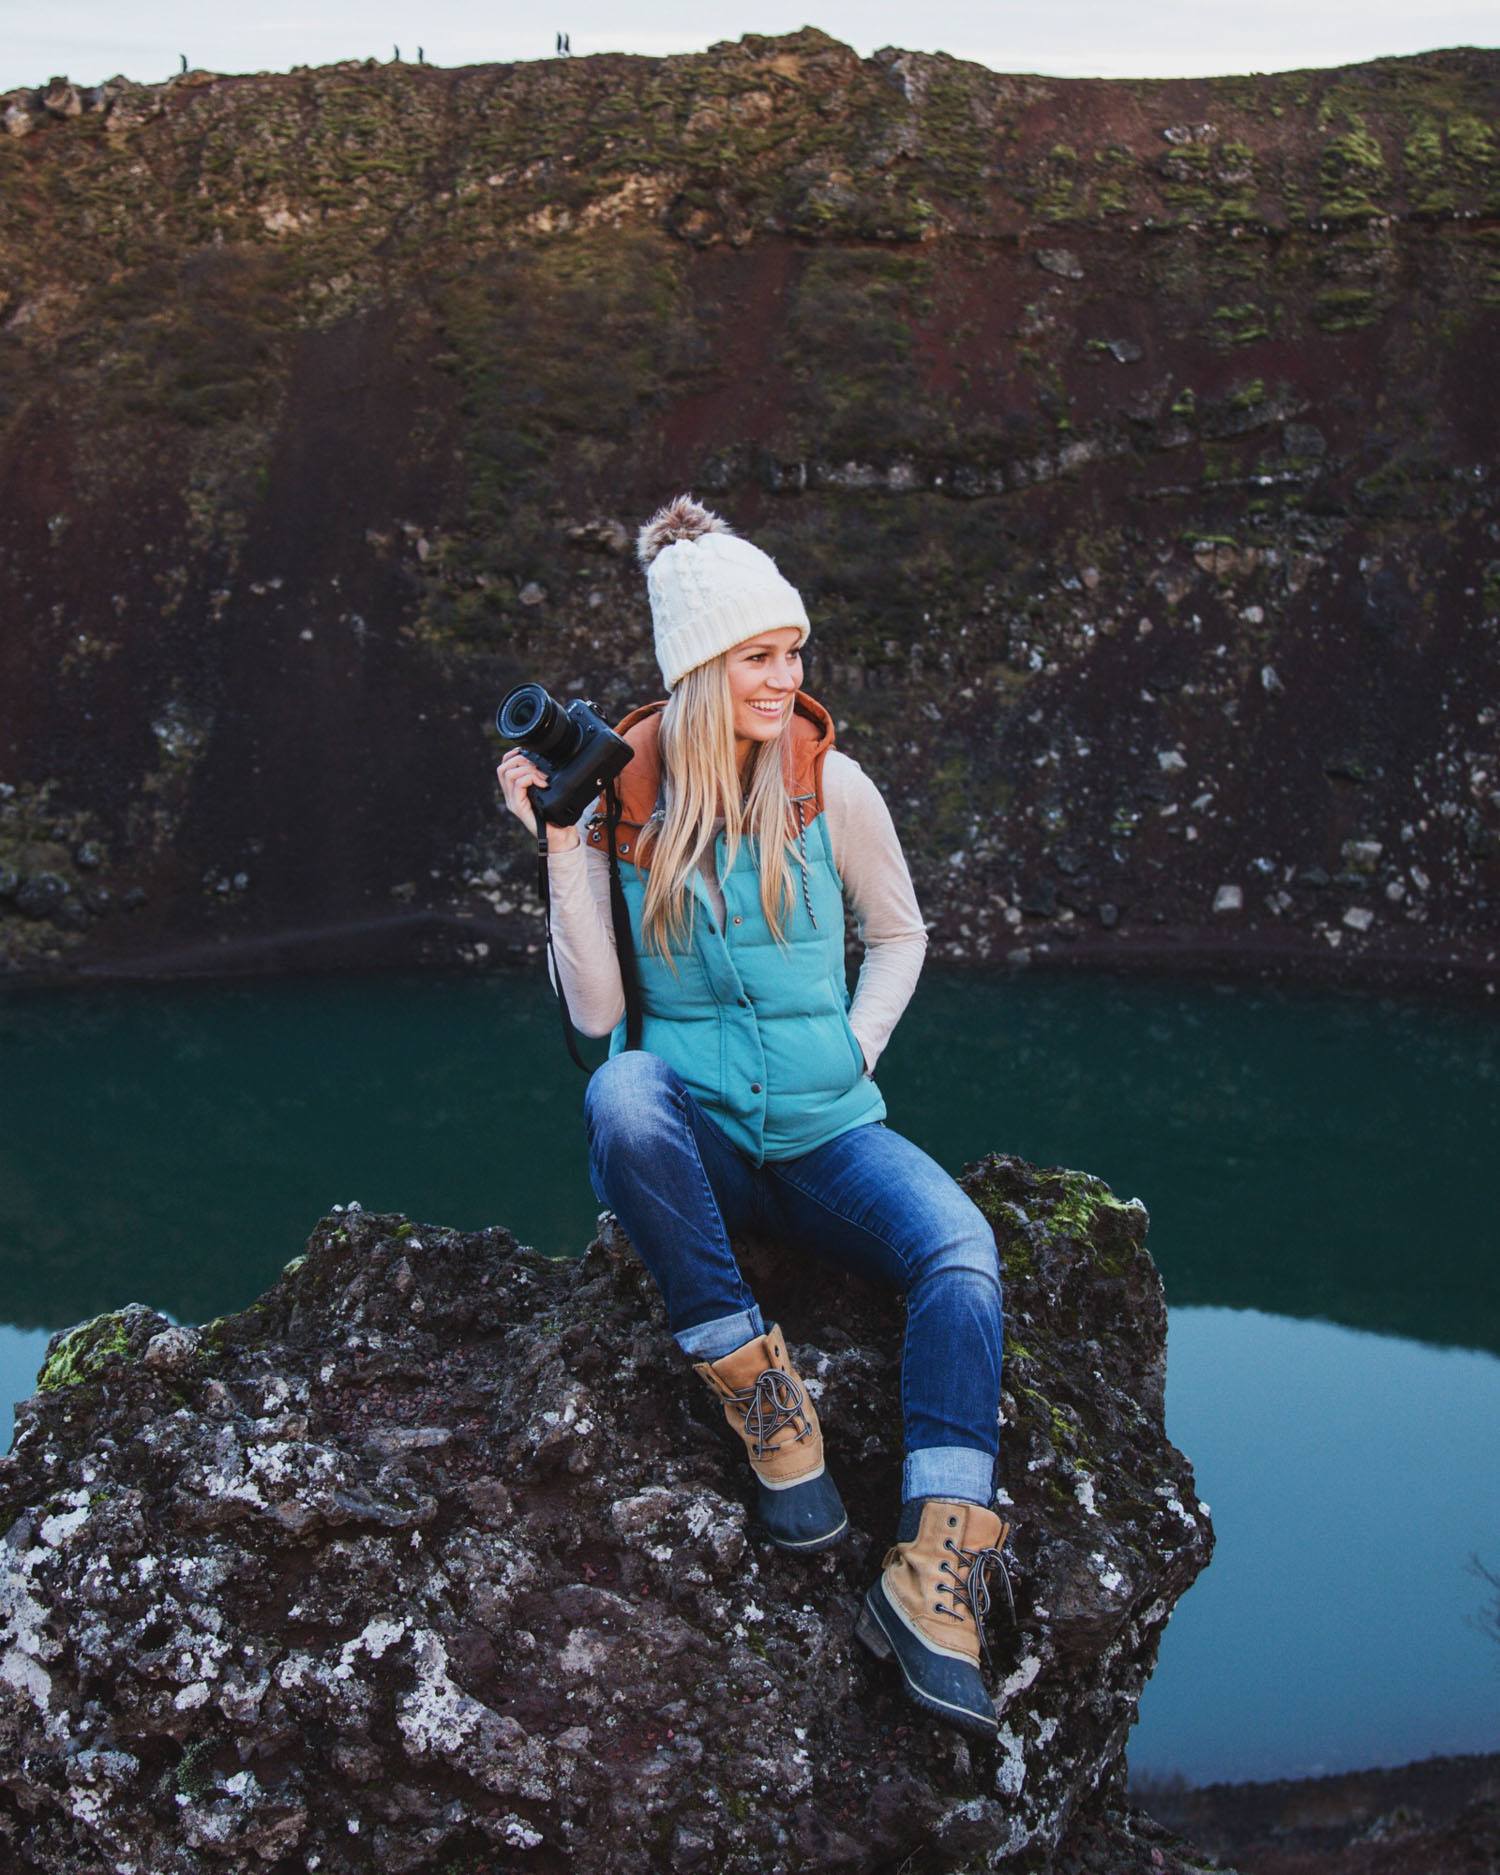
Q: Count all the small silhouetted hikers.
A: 5